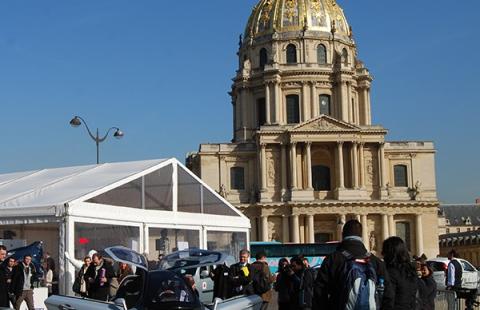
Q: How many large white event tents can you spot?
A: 1